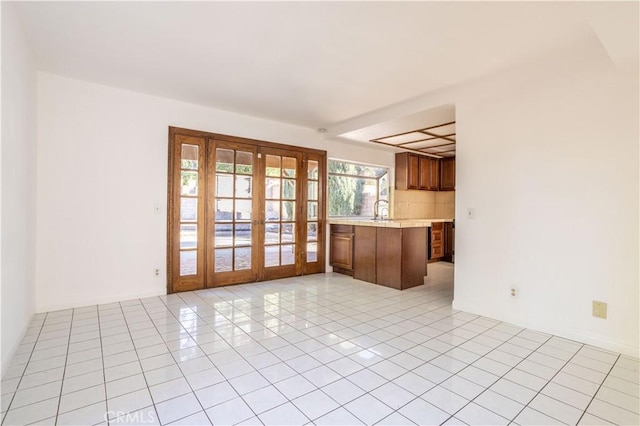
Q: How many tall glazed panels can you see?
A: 4